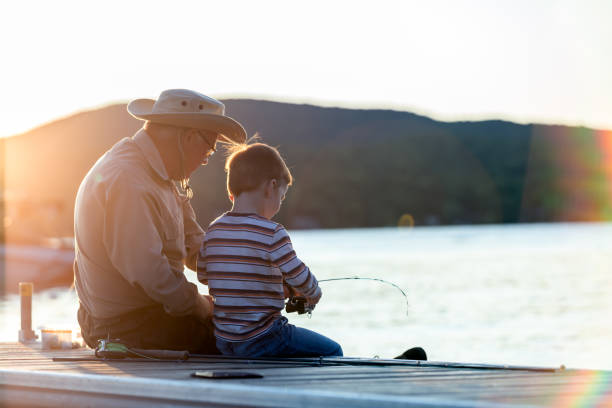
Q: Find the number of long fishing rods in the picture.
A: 2